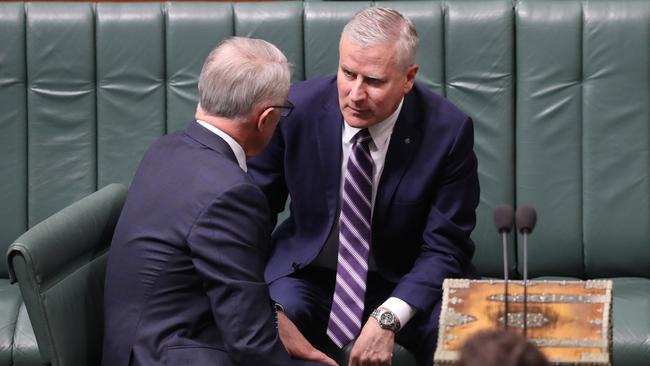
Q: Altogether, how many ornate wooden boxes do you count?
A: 1